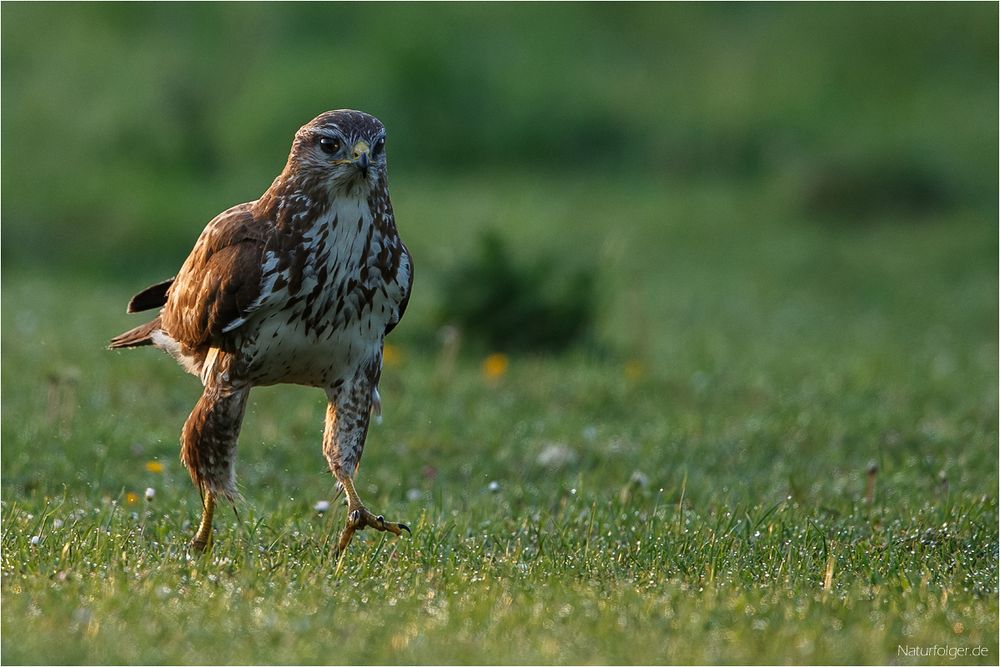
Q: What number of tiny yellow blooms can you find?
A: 5